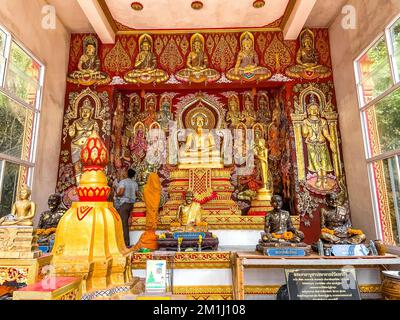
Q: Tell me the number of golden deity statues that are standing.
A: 3